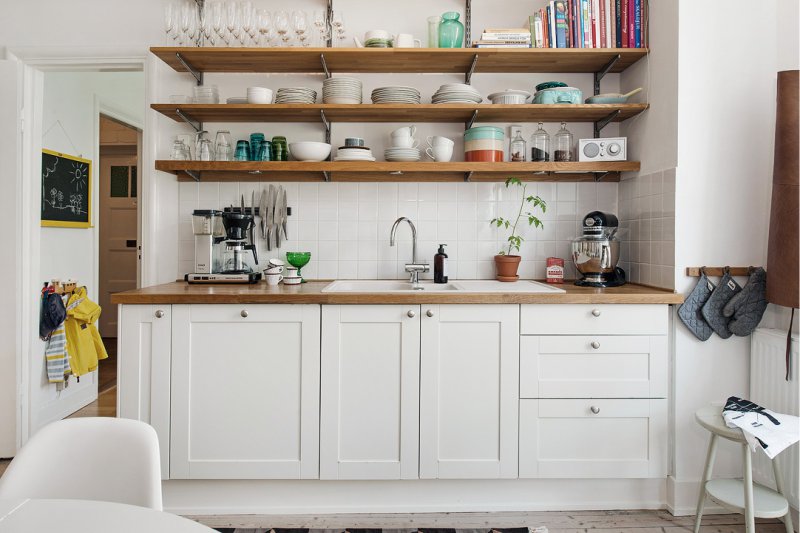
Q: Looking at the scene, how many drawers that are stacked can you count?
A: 3